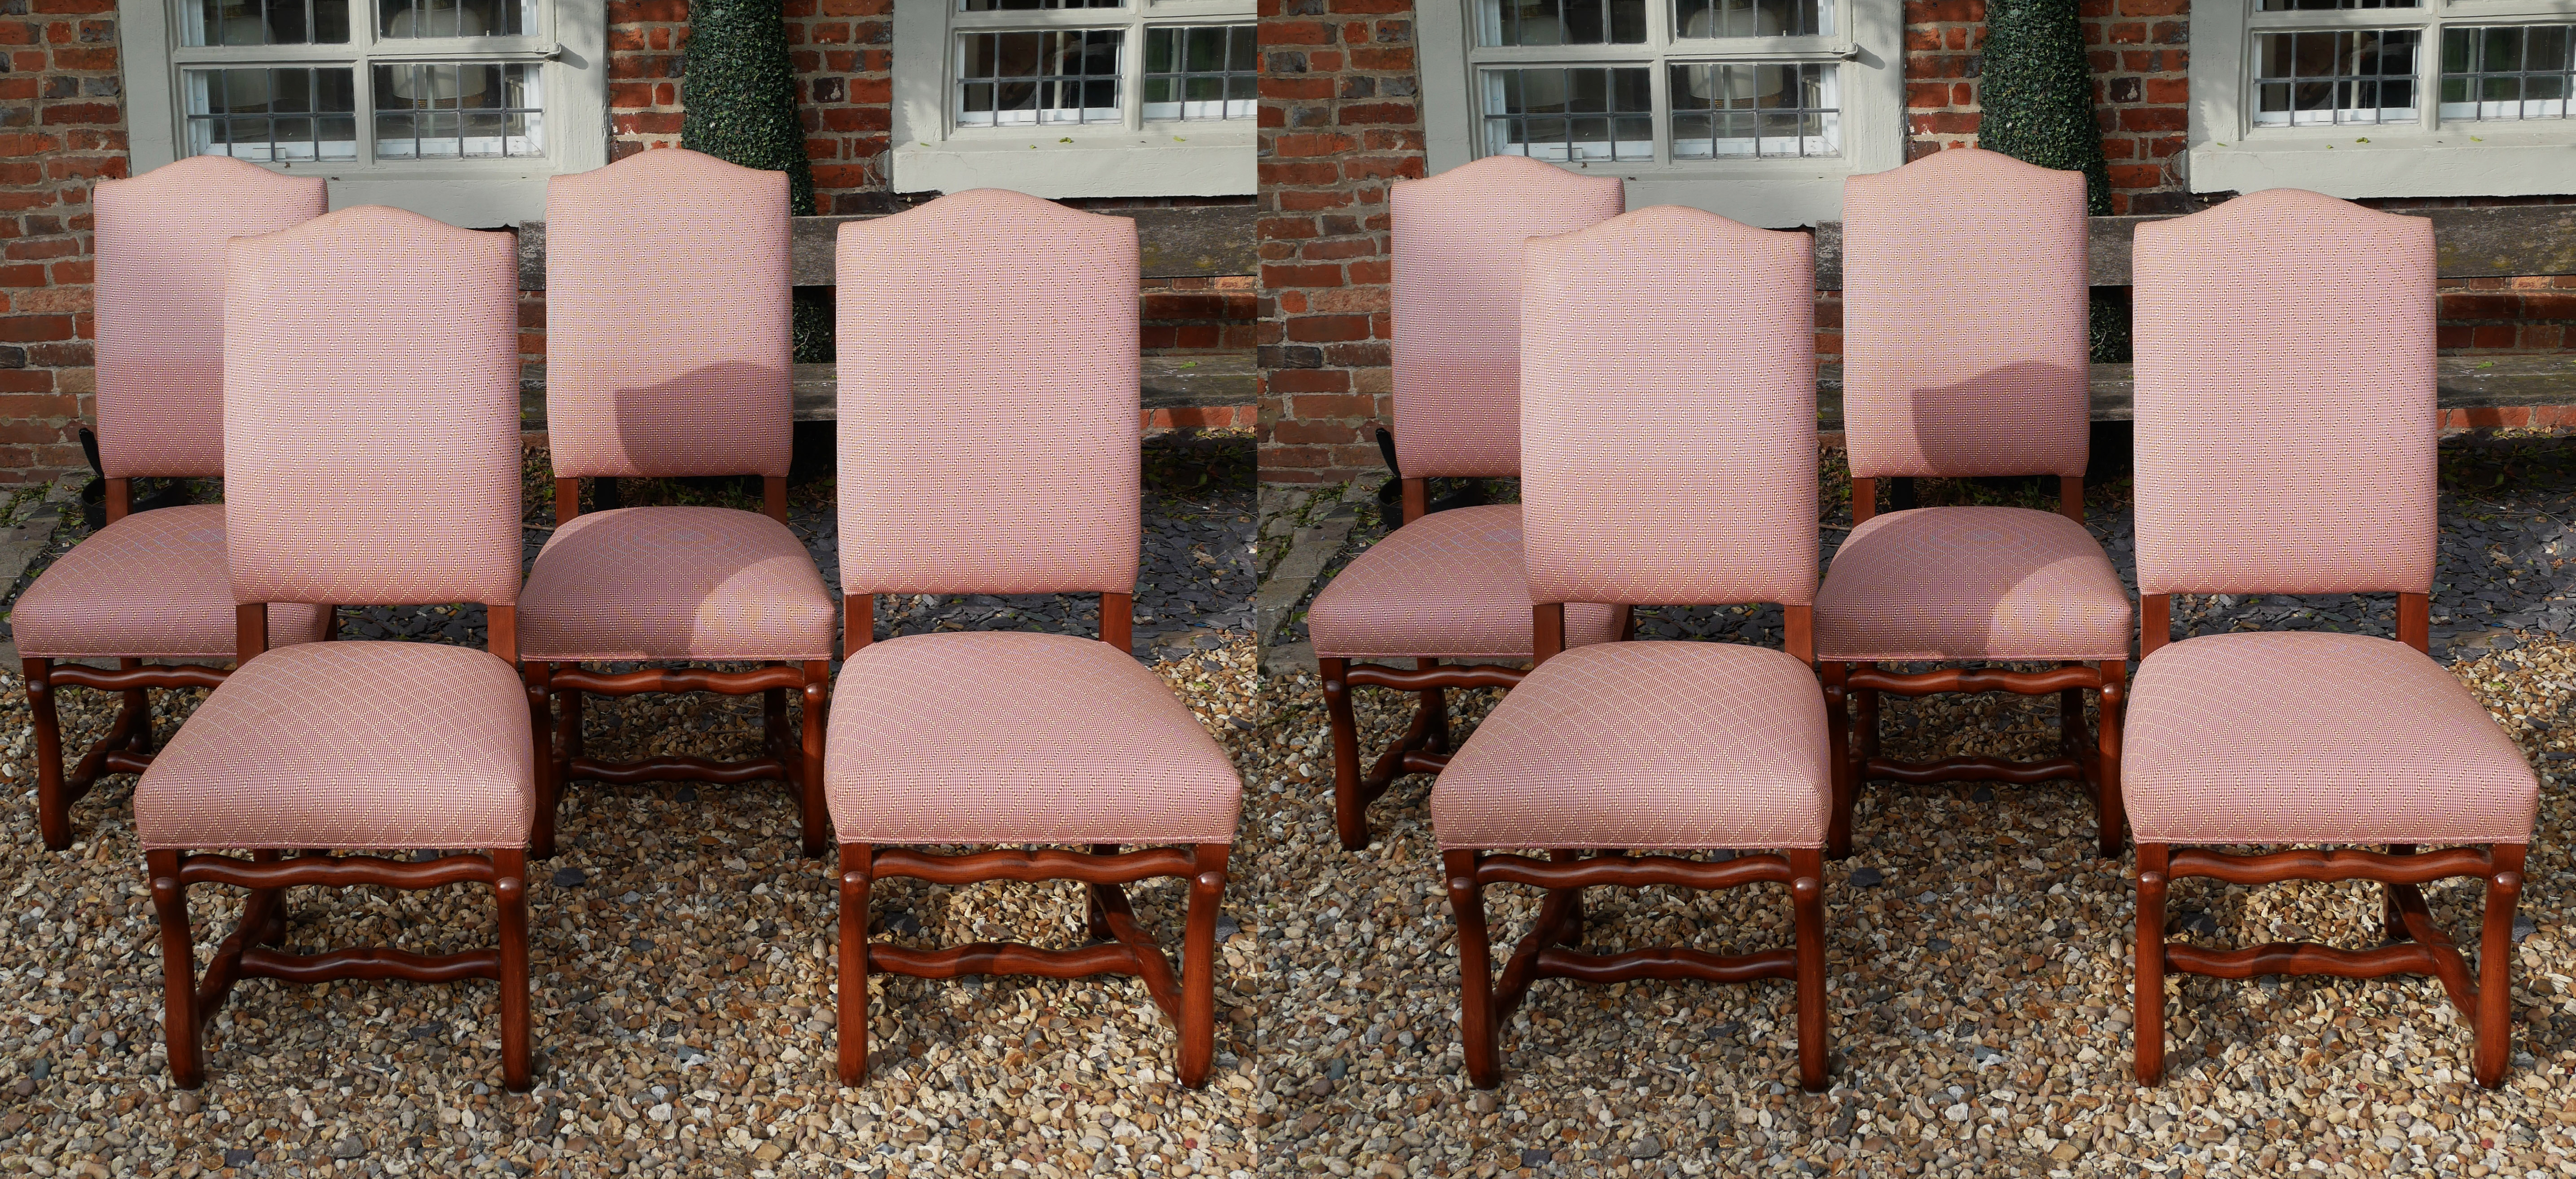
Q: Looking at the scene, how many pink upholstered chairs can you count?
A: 8